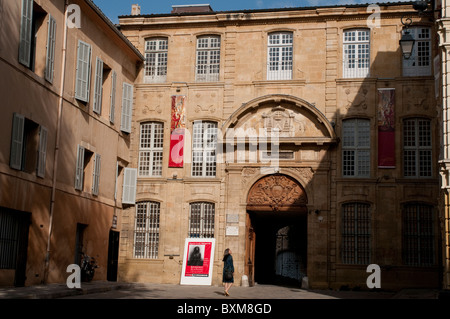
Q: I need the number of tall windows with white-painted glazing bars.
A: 13